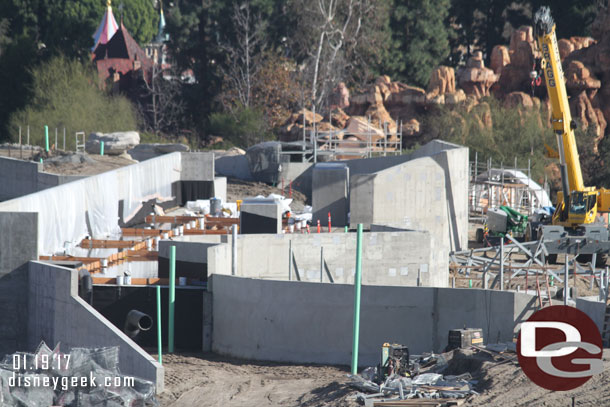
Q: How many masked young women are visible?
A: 0